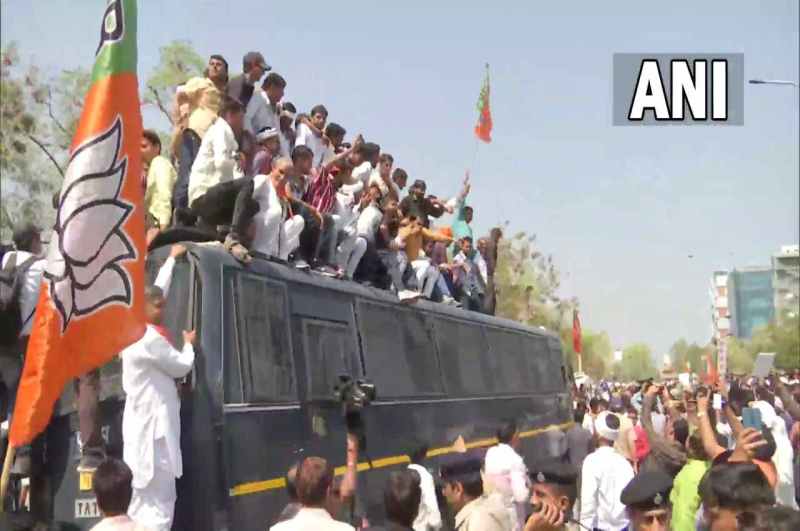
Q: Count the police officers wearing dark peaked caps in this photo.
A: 3